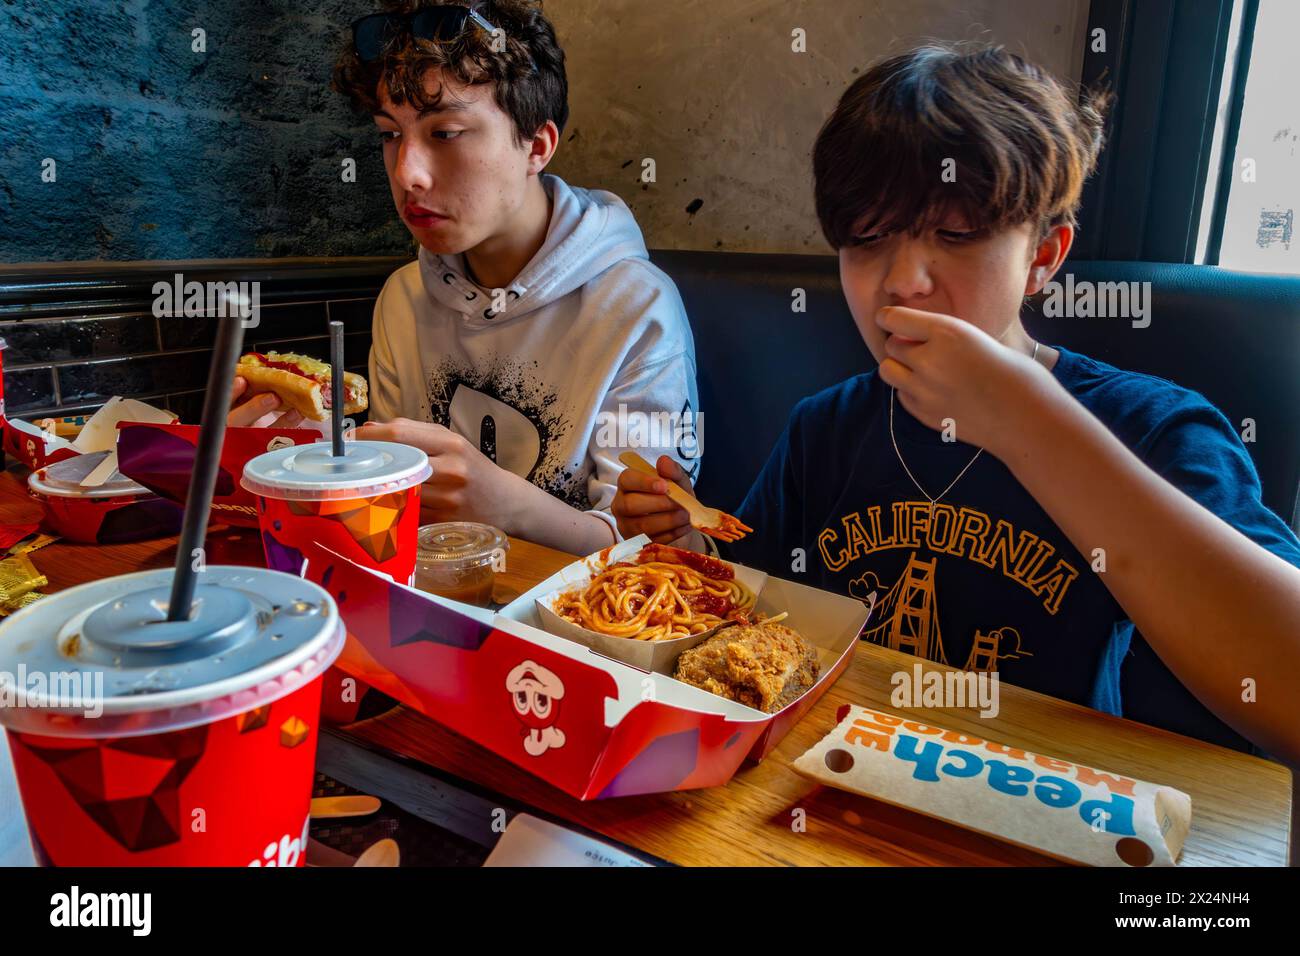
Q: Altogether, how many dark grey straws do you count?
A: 2